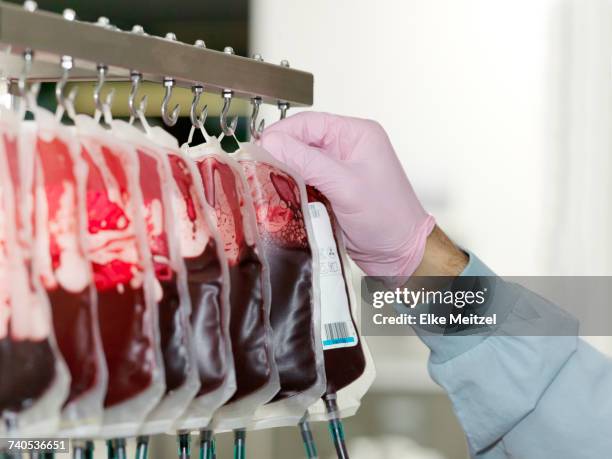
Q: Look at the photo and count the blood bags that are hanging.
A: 8